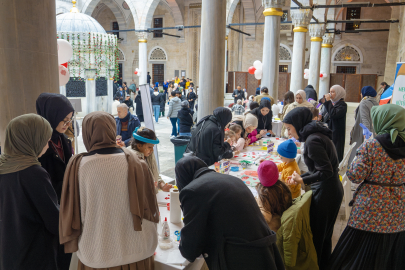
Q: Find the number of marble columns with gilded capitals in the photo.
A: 5